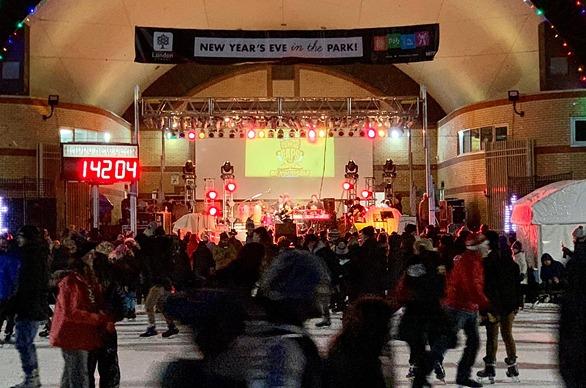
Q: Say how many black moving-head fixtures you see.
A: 4